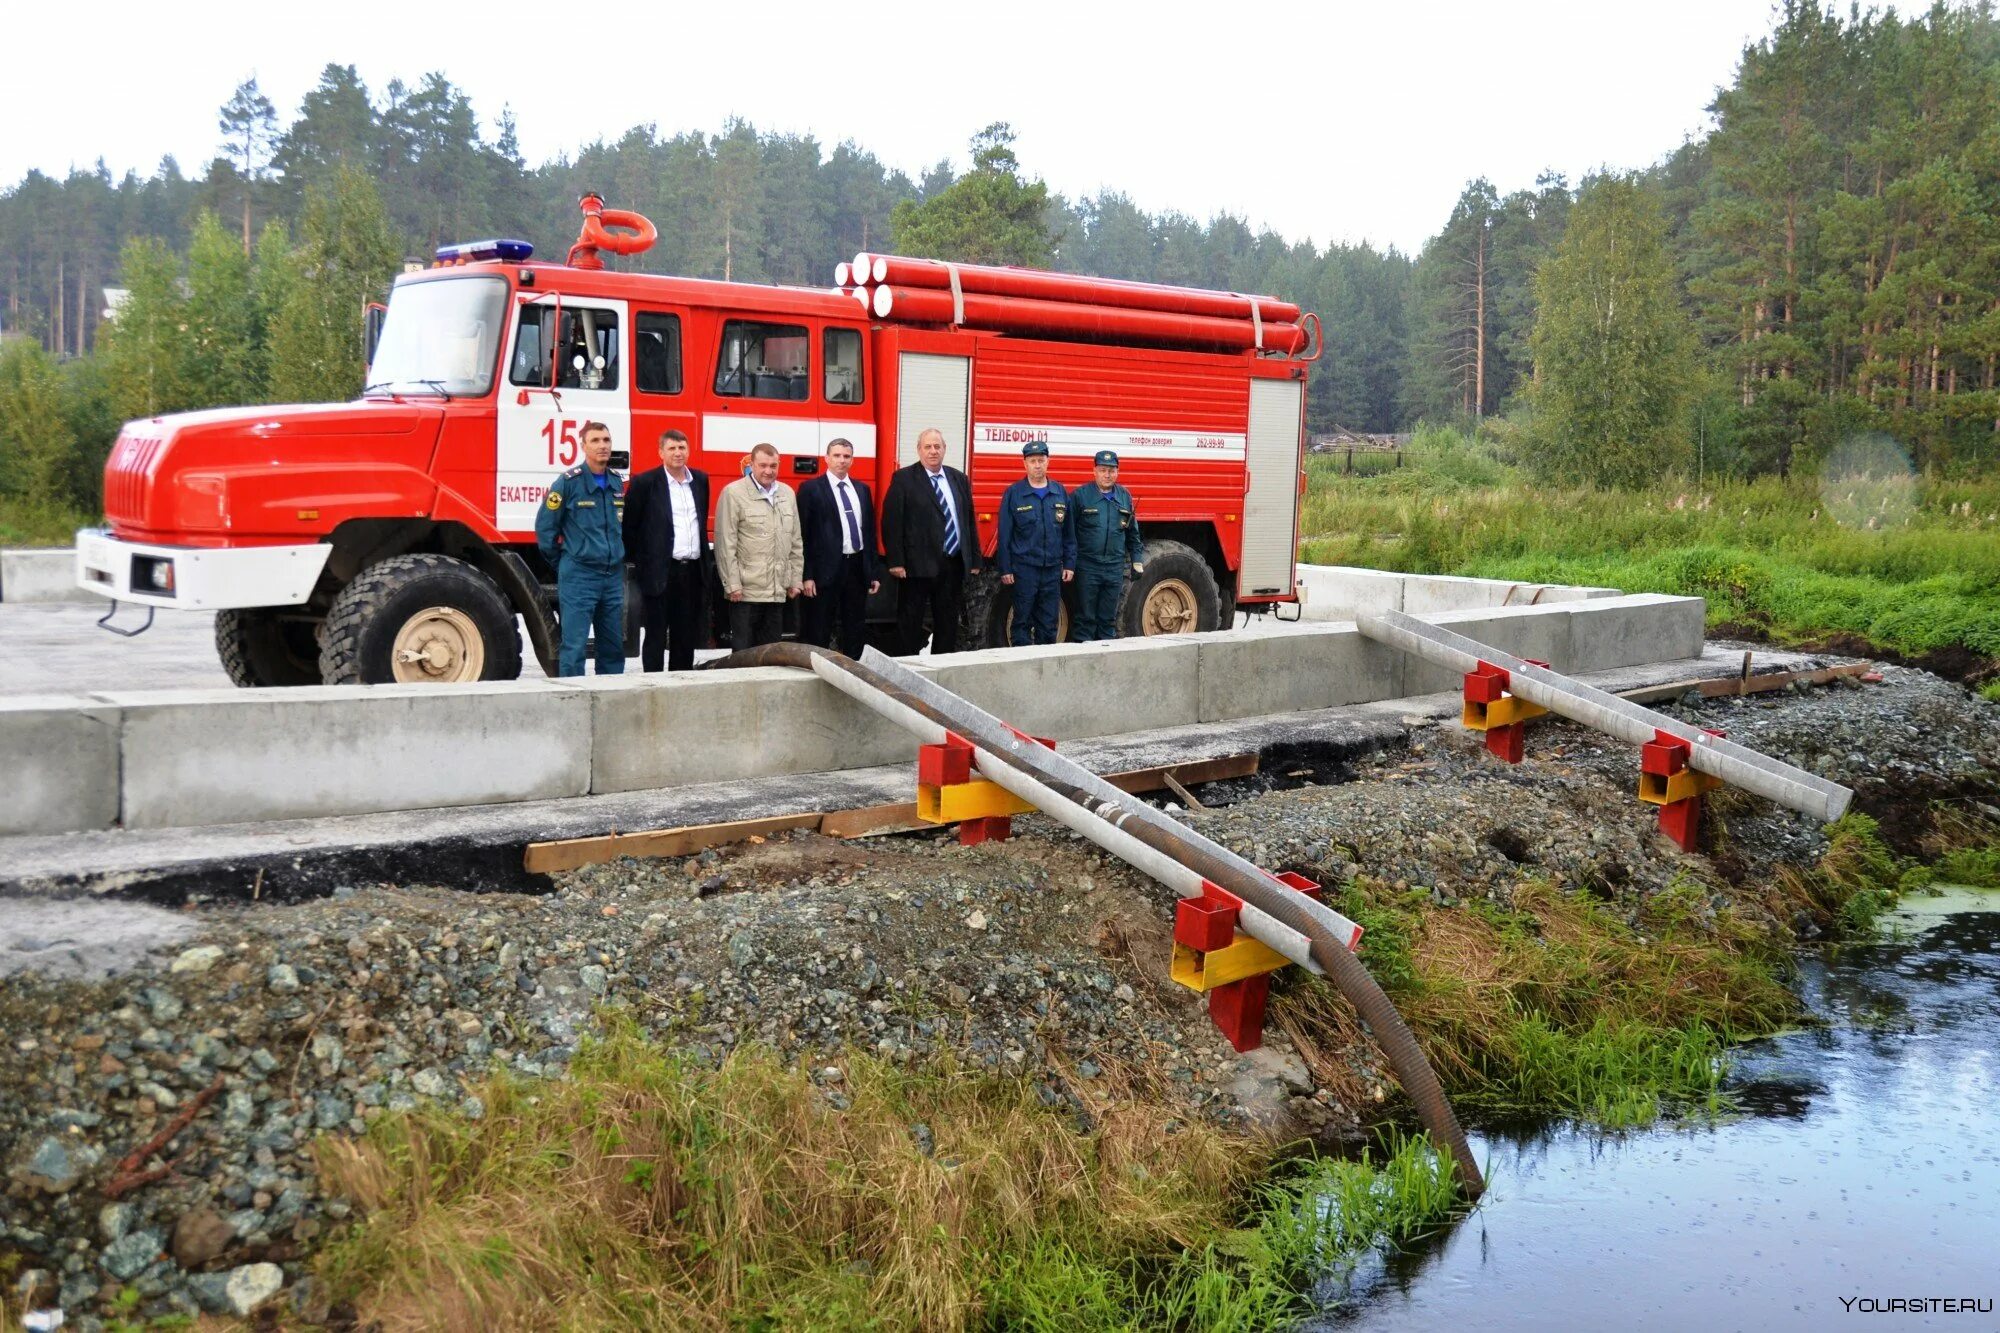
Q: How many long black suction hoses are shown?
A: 1